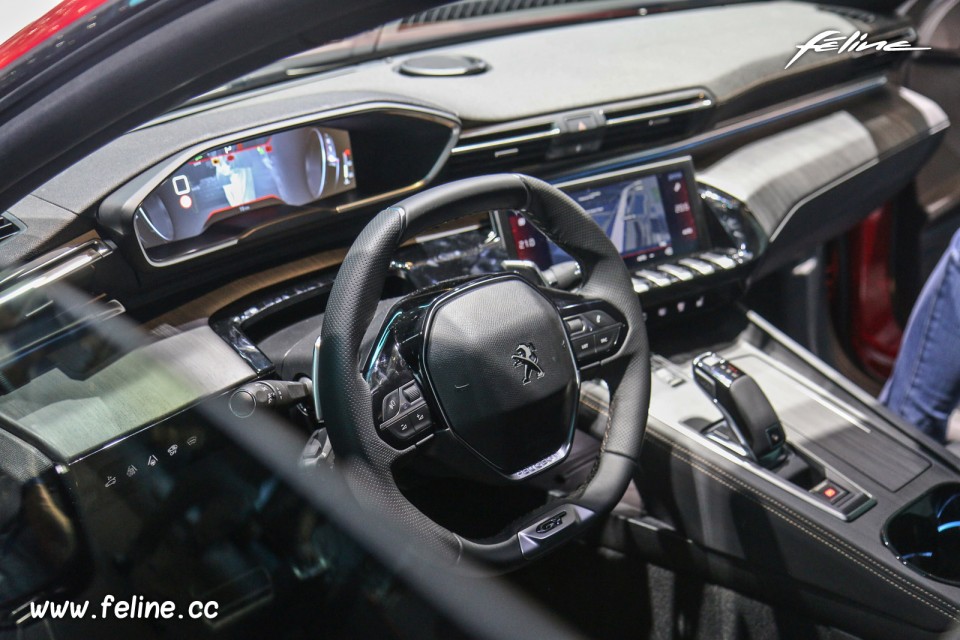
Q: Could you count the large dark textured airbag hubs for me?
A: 1